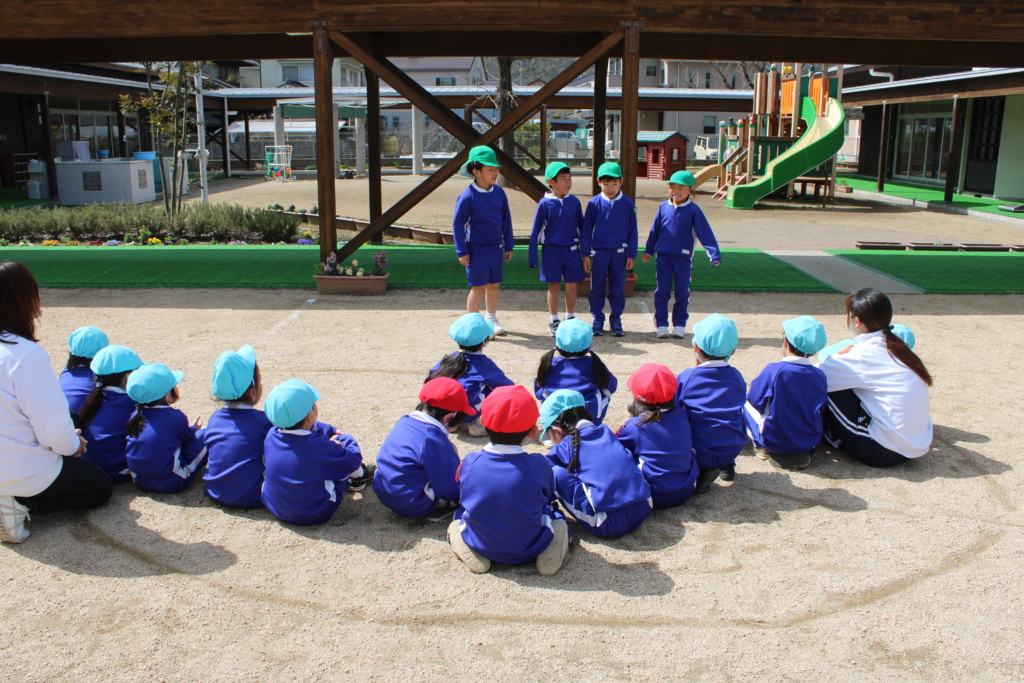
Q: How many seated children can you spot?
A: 15